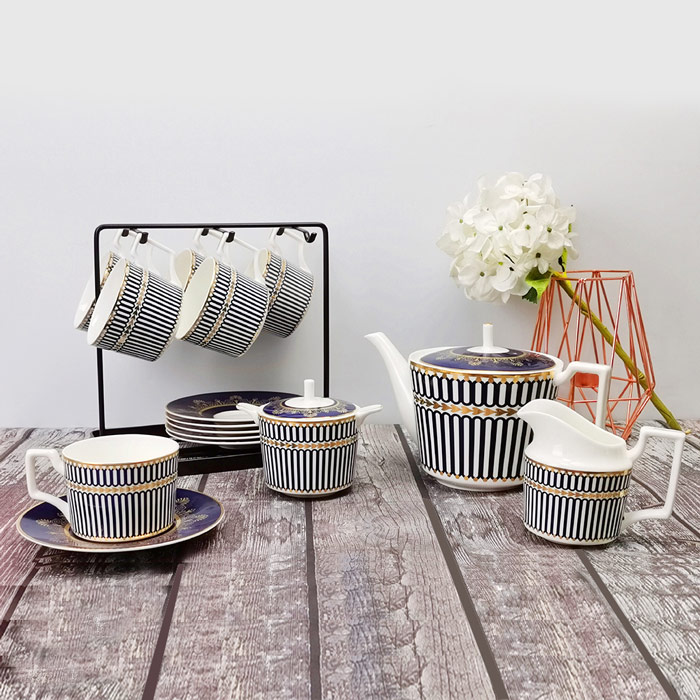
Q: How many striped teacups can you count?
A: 6